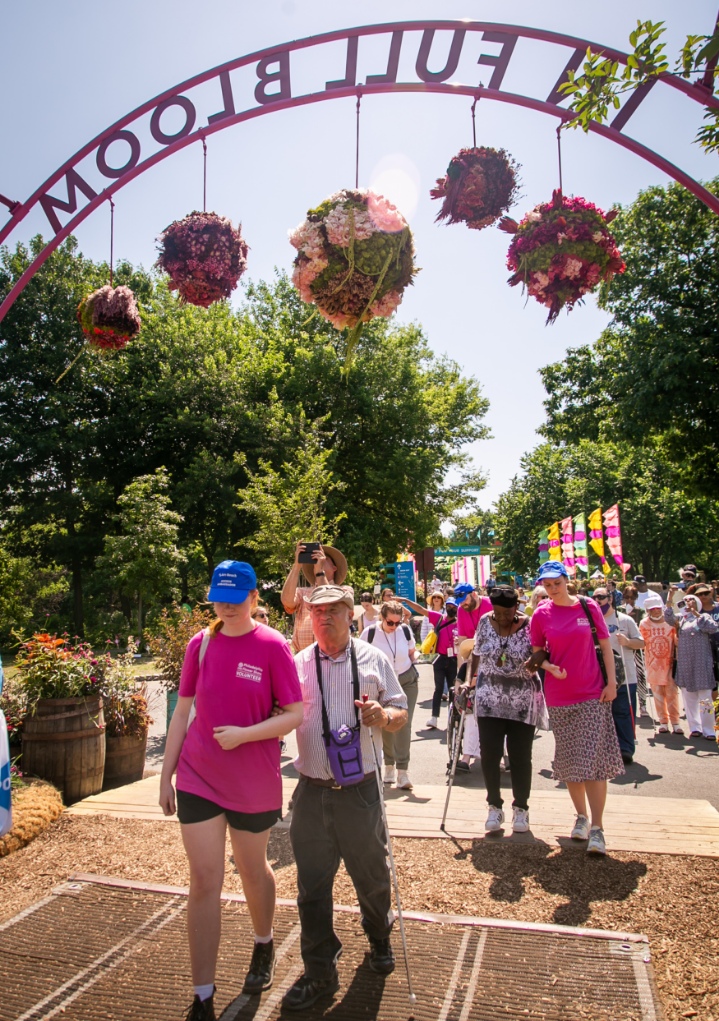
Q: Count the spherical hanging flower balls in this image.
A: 5